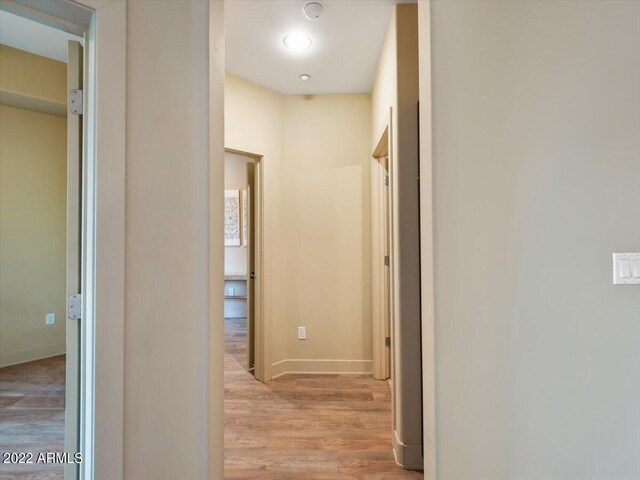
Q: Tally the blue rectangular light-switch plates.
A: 0